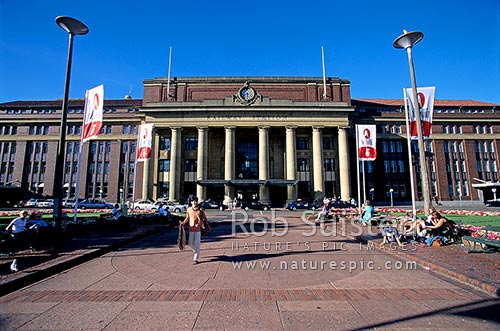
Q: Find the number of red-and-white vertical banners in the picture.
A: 4